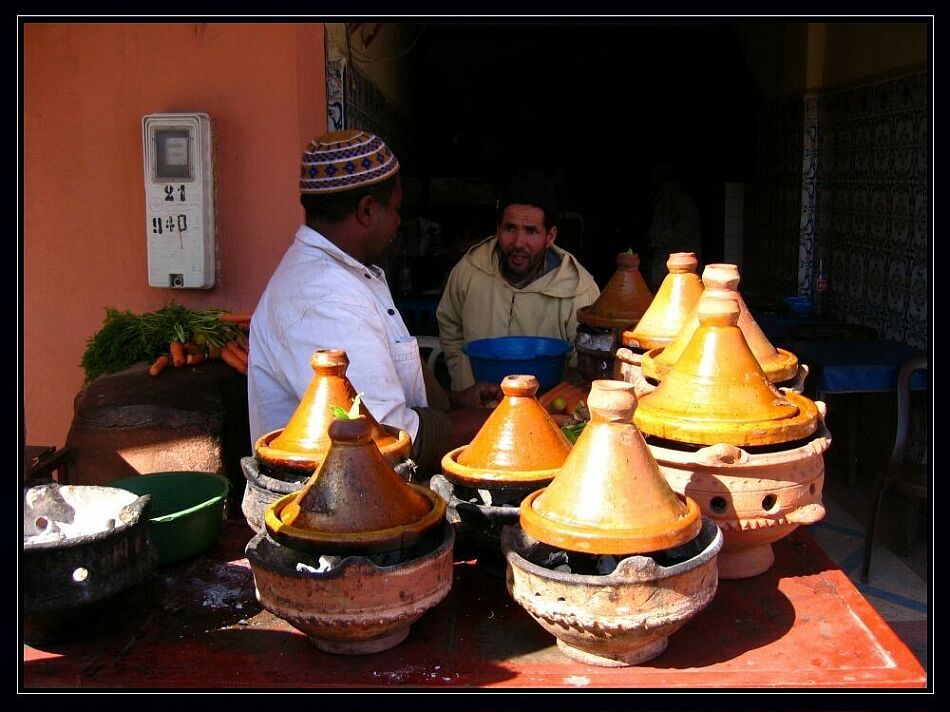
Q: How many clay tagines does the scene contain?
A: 8